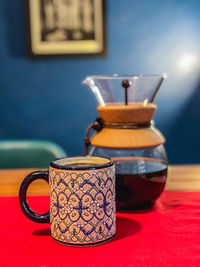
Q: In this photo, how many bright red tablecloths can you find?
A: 1